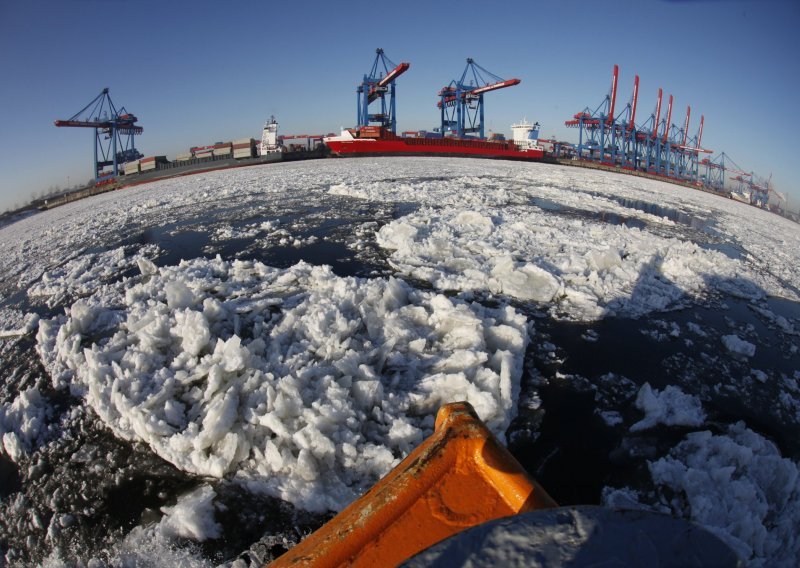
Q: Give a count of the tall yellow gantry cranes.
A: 0